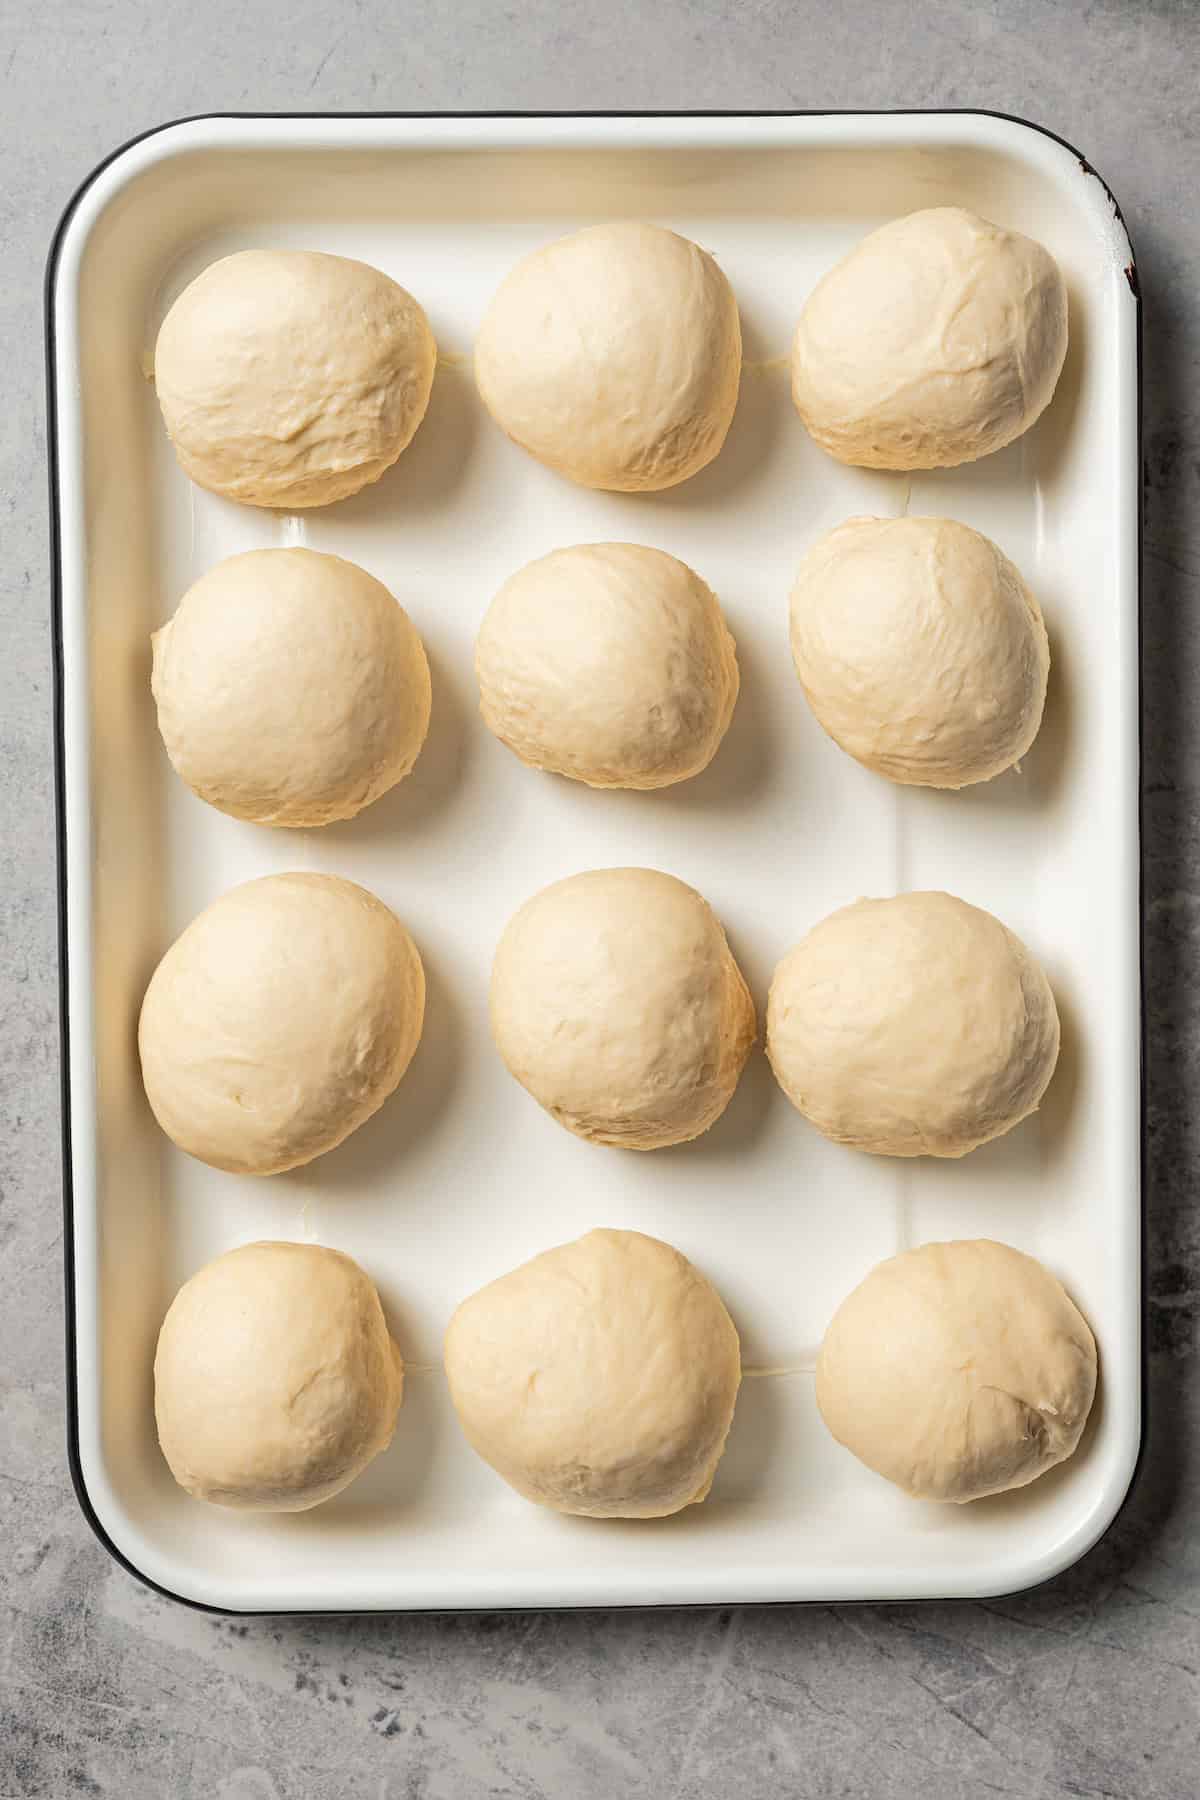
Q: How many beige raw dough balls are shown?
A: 12